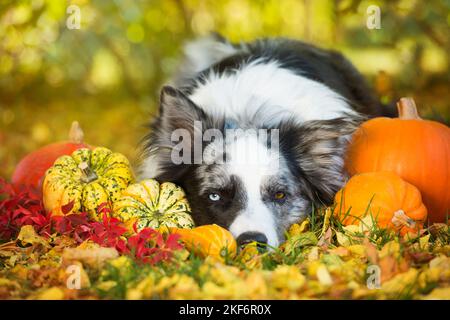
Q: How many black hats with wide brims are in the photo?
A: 0